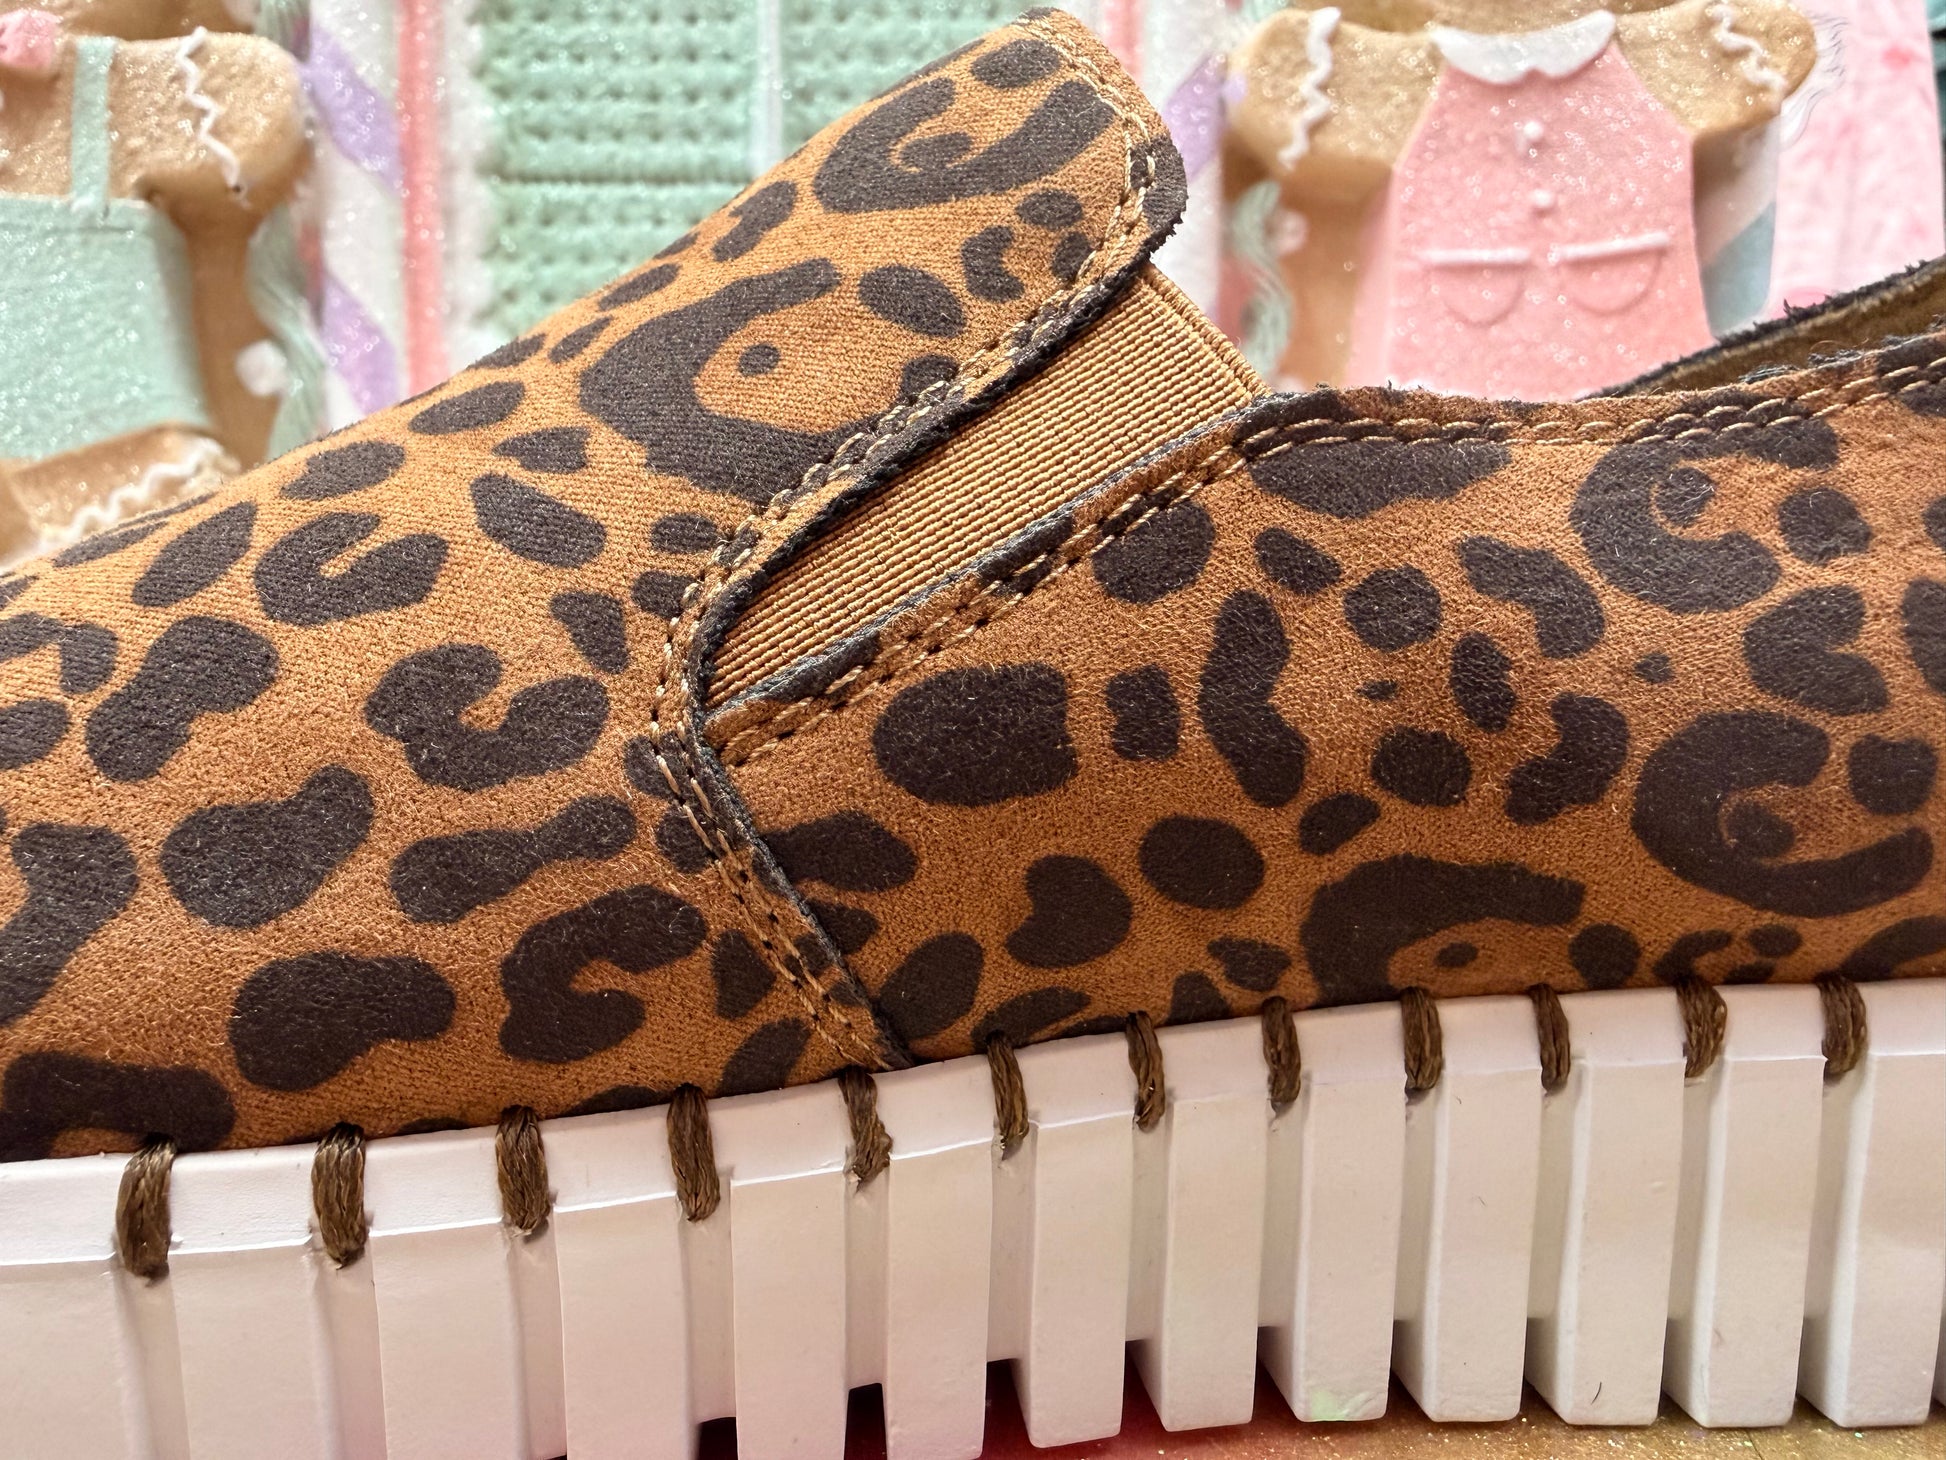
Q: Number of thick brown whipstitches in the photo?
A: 12